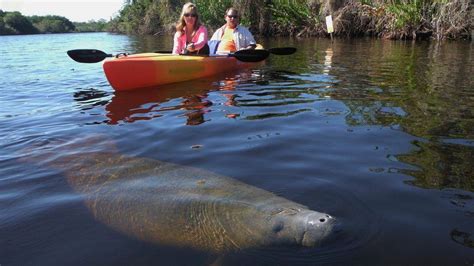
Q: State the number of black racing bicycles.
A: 0